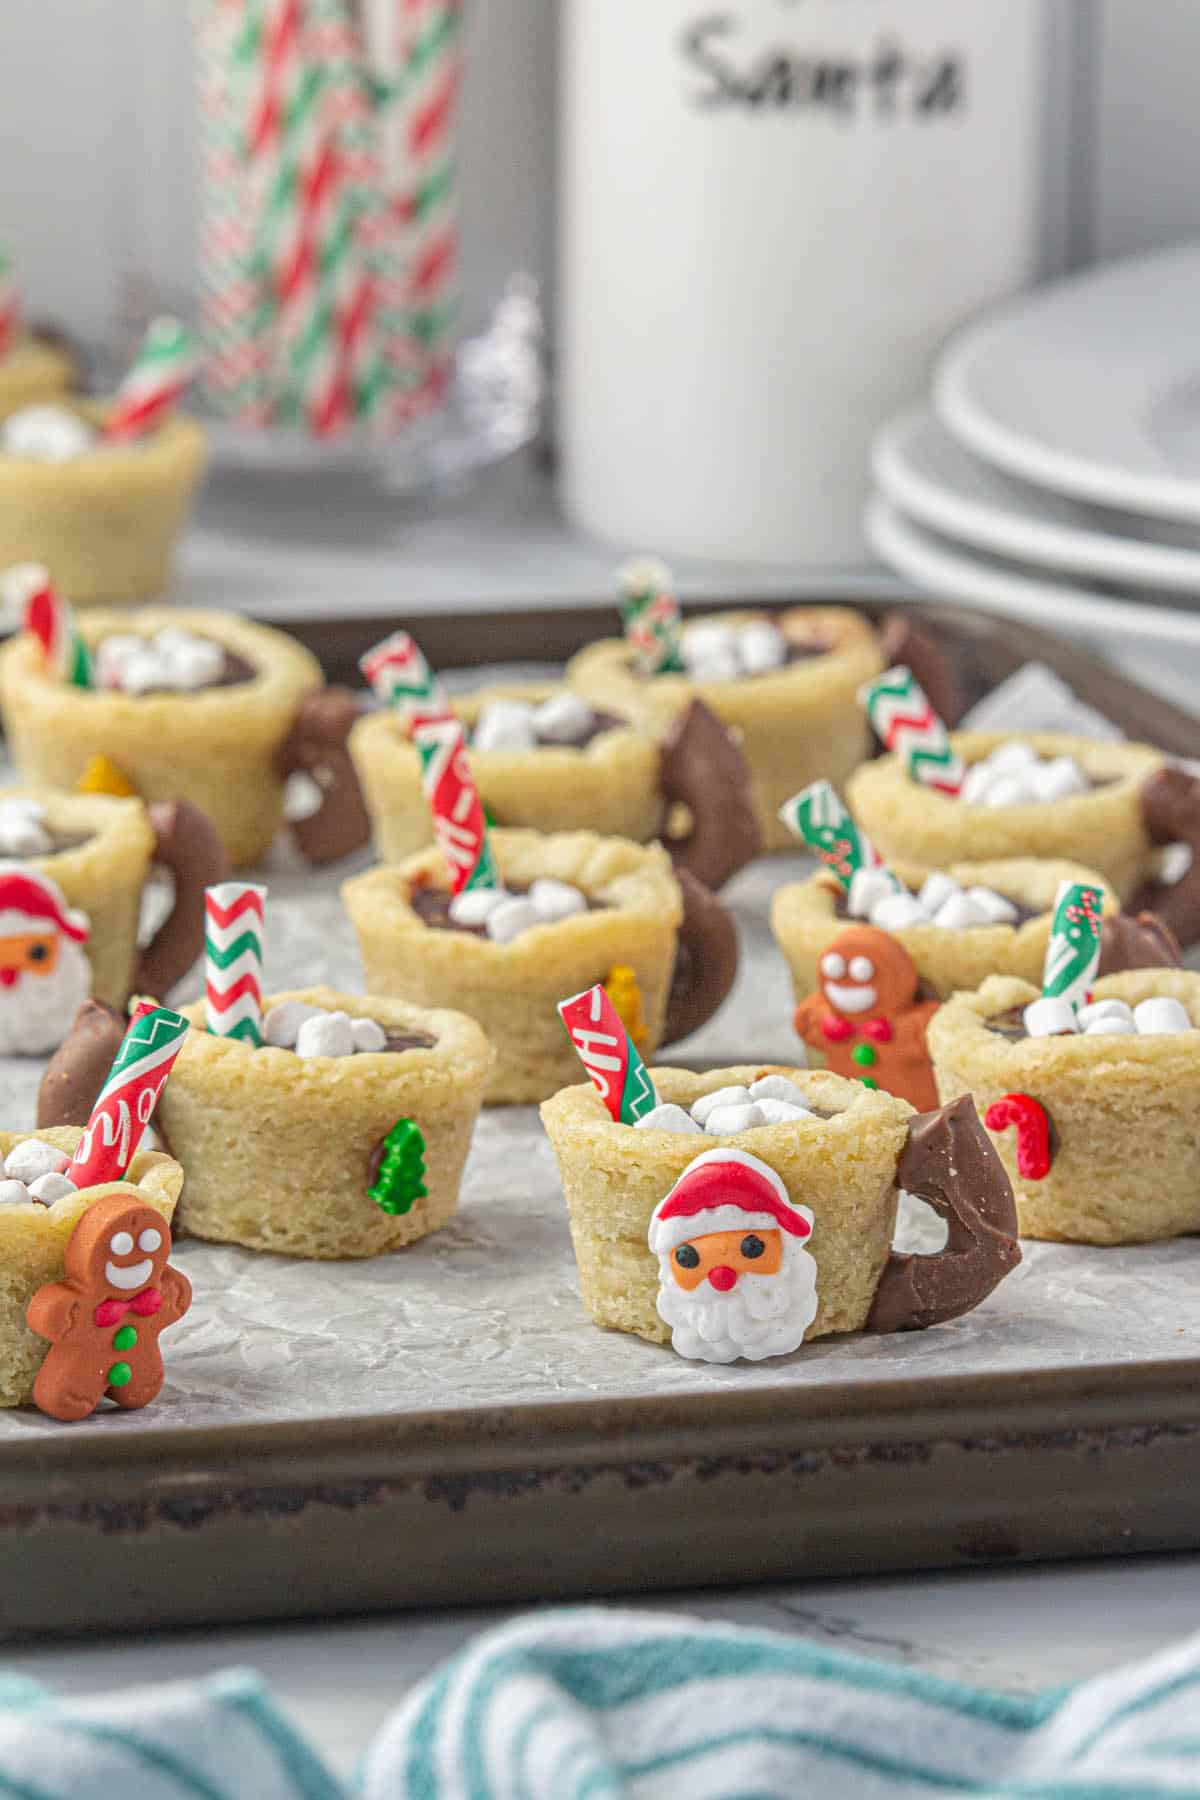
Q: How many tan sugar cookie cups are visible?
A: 13